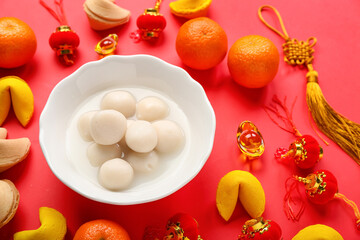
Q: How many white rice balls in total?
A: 10